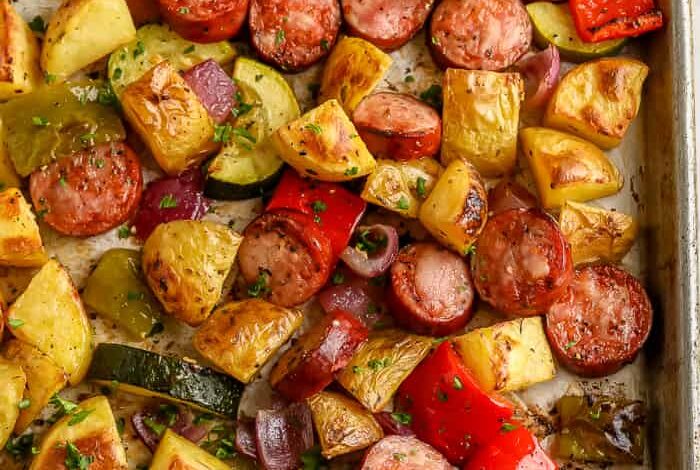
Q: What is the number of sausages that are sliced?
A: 12